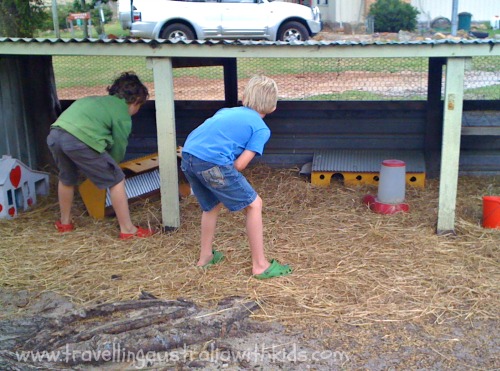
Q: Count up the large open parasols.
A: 0